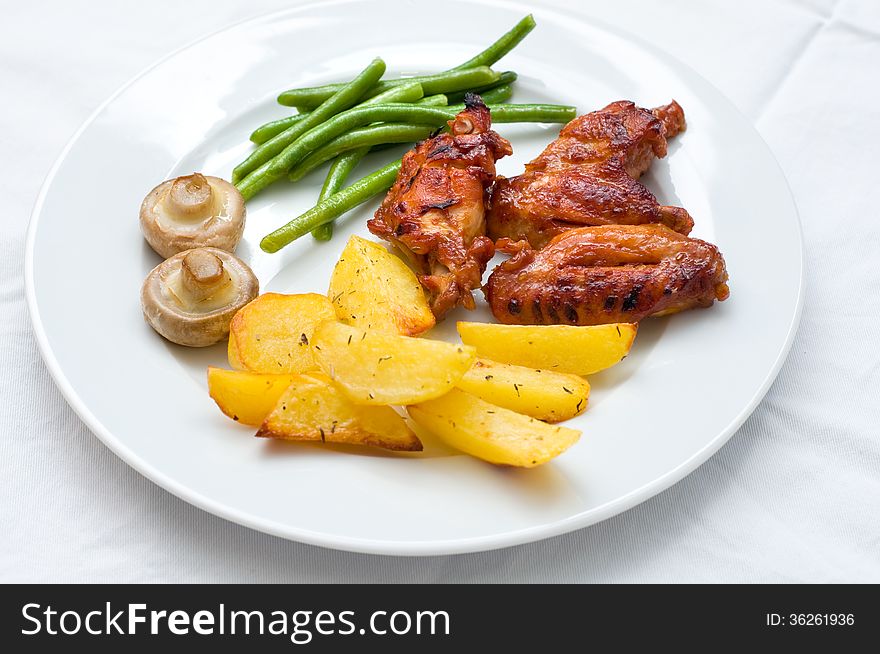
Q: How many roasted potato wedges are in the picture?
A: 8